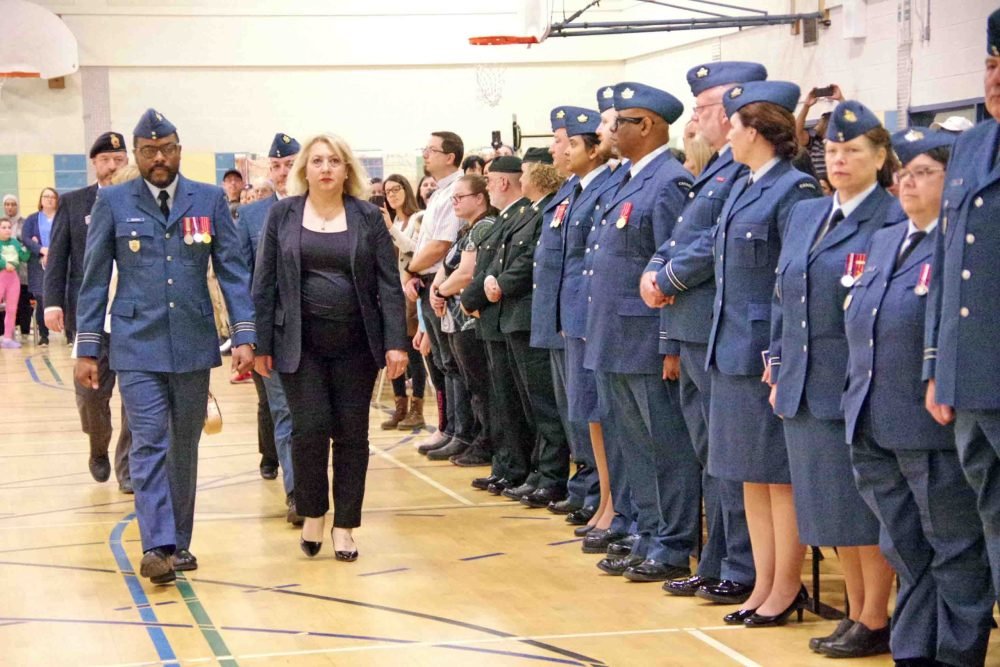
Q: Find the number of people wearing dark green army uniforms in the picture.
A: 2